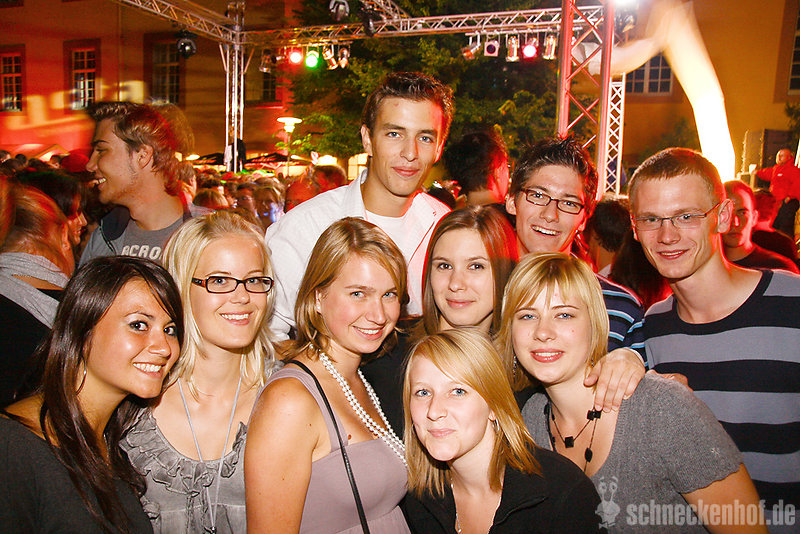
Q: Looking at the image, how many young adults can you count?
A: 9